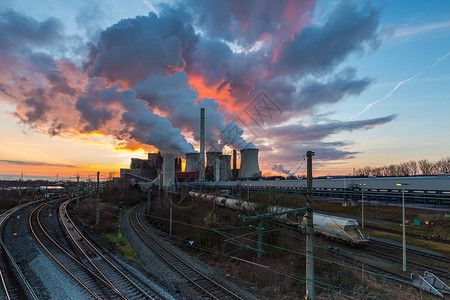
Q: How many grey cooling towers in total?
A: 4